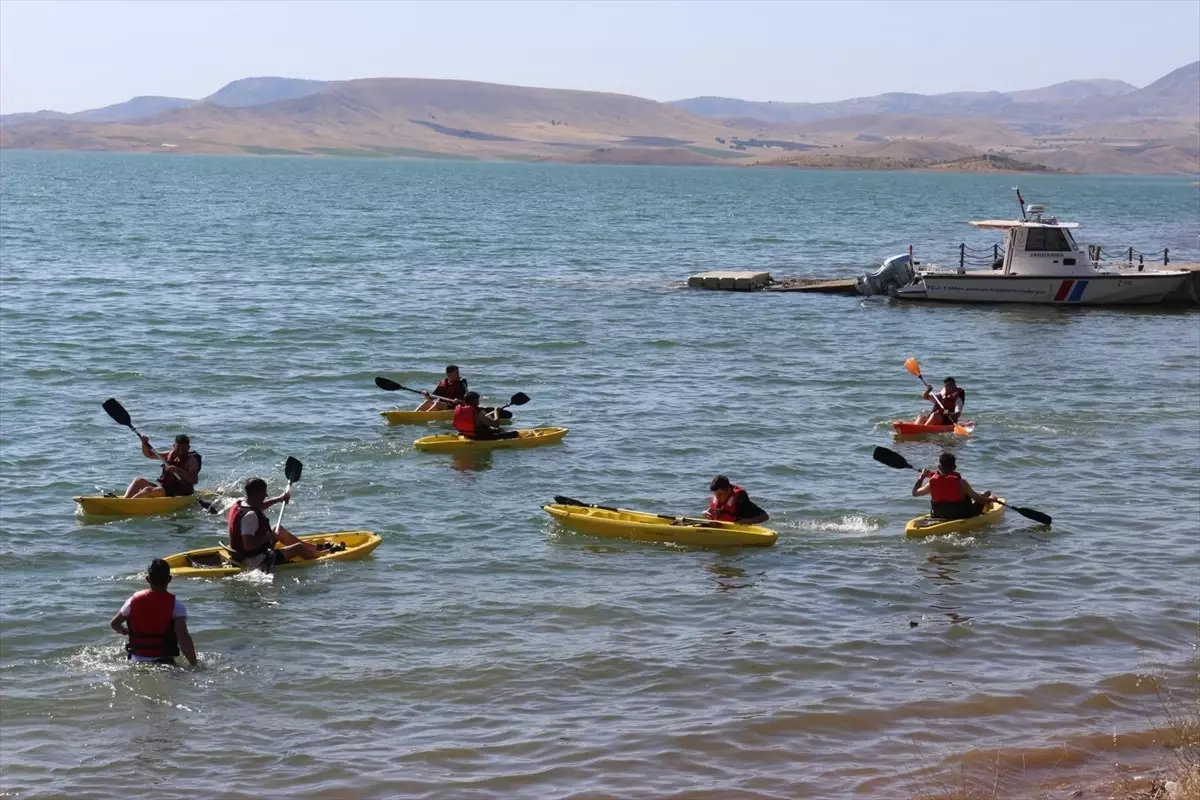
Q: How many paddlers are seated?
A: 6